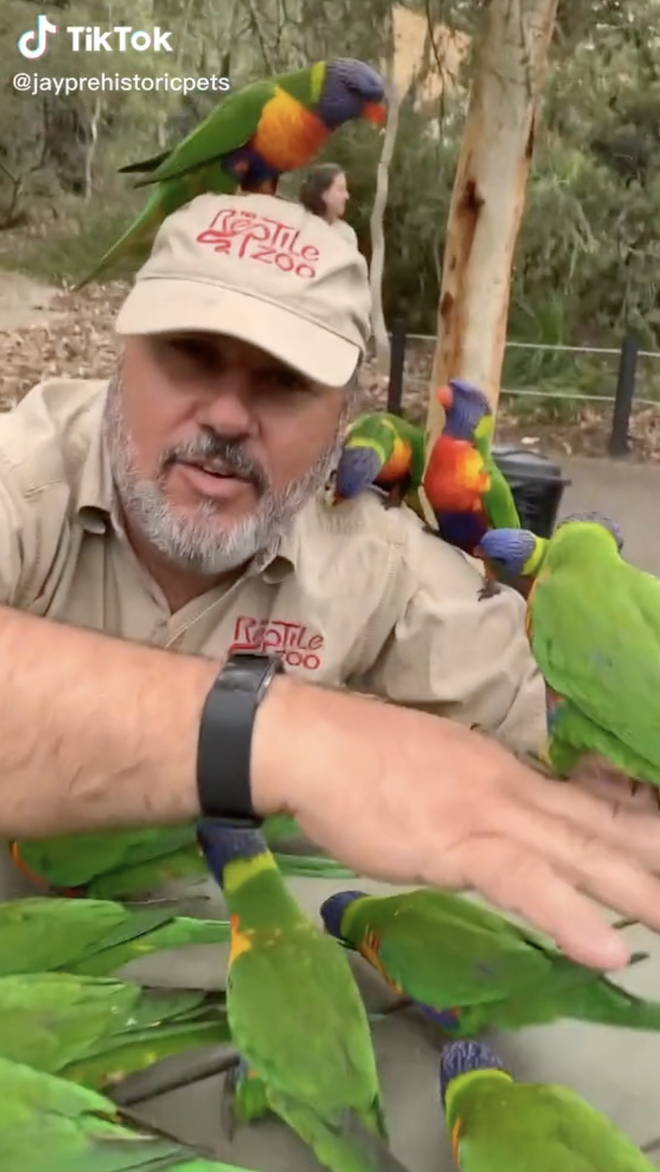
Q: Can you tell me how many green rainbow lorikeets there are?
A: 12